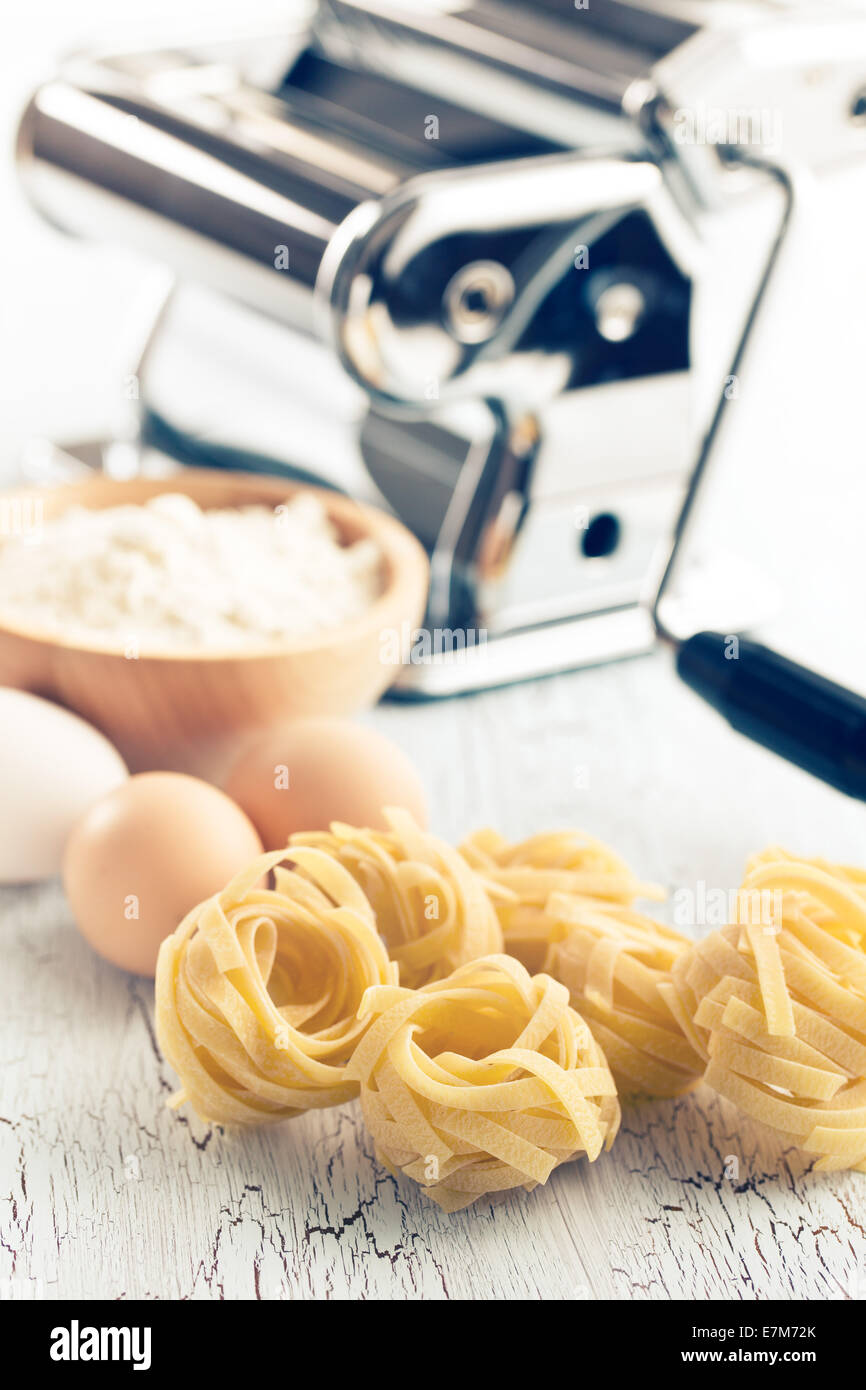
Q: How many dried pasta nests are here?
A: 6